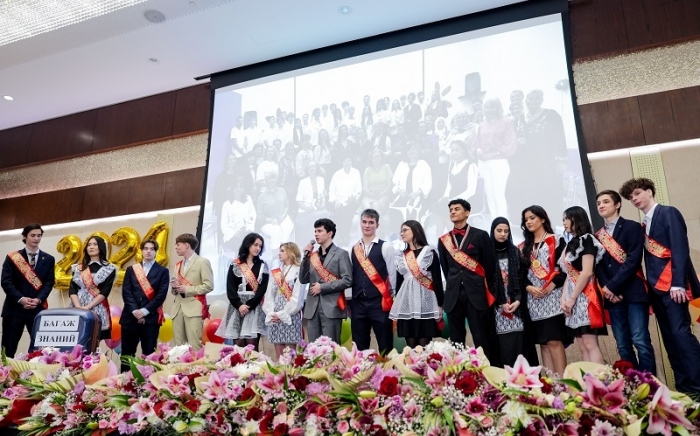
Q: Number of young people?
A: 15